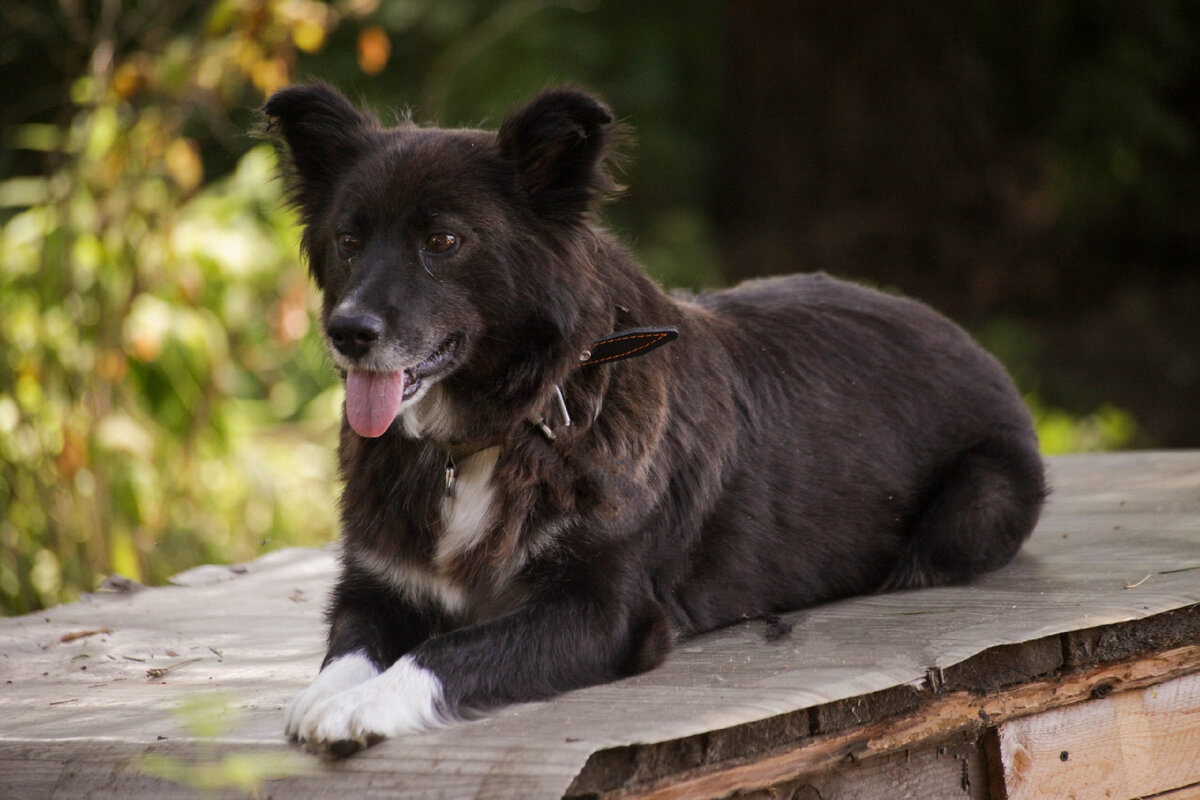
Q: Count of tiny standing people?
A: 0